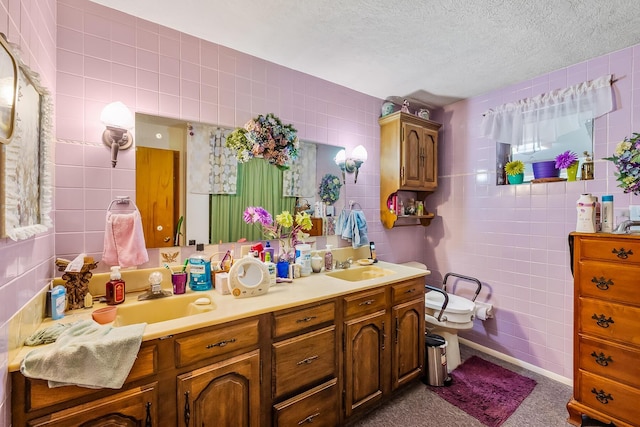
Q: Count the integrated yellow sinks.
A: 2